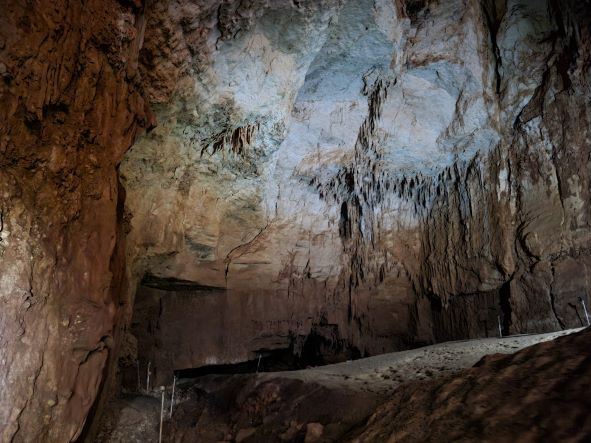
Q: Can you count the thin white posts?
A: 7